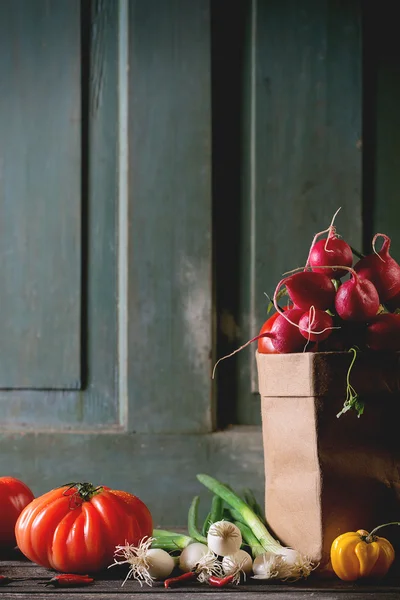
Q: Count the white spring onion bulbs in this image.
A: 6